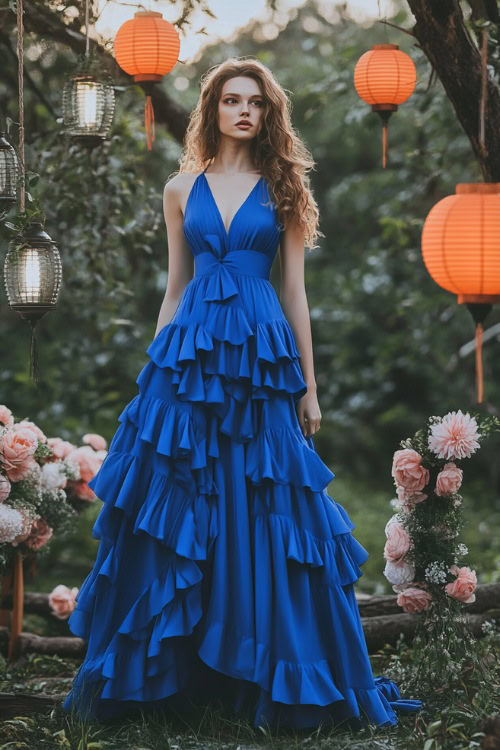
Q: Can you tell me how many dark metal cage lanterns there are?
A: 3